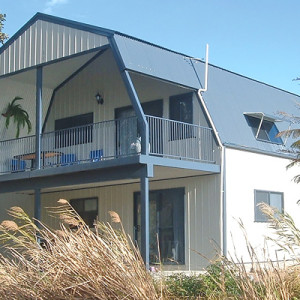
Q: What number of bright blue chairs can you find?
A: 3